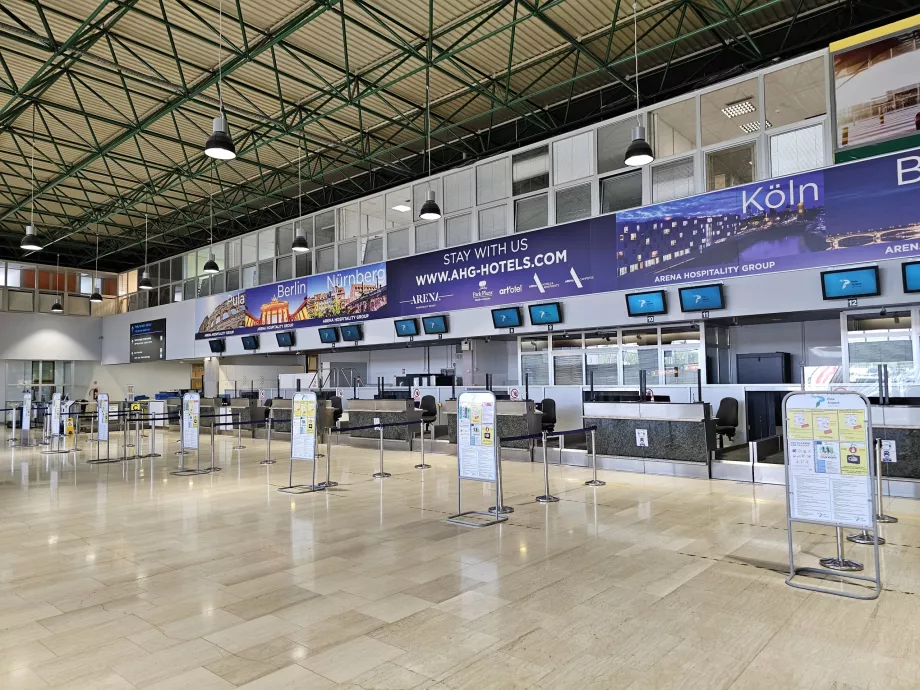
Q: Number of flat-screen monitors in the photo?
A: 13